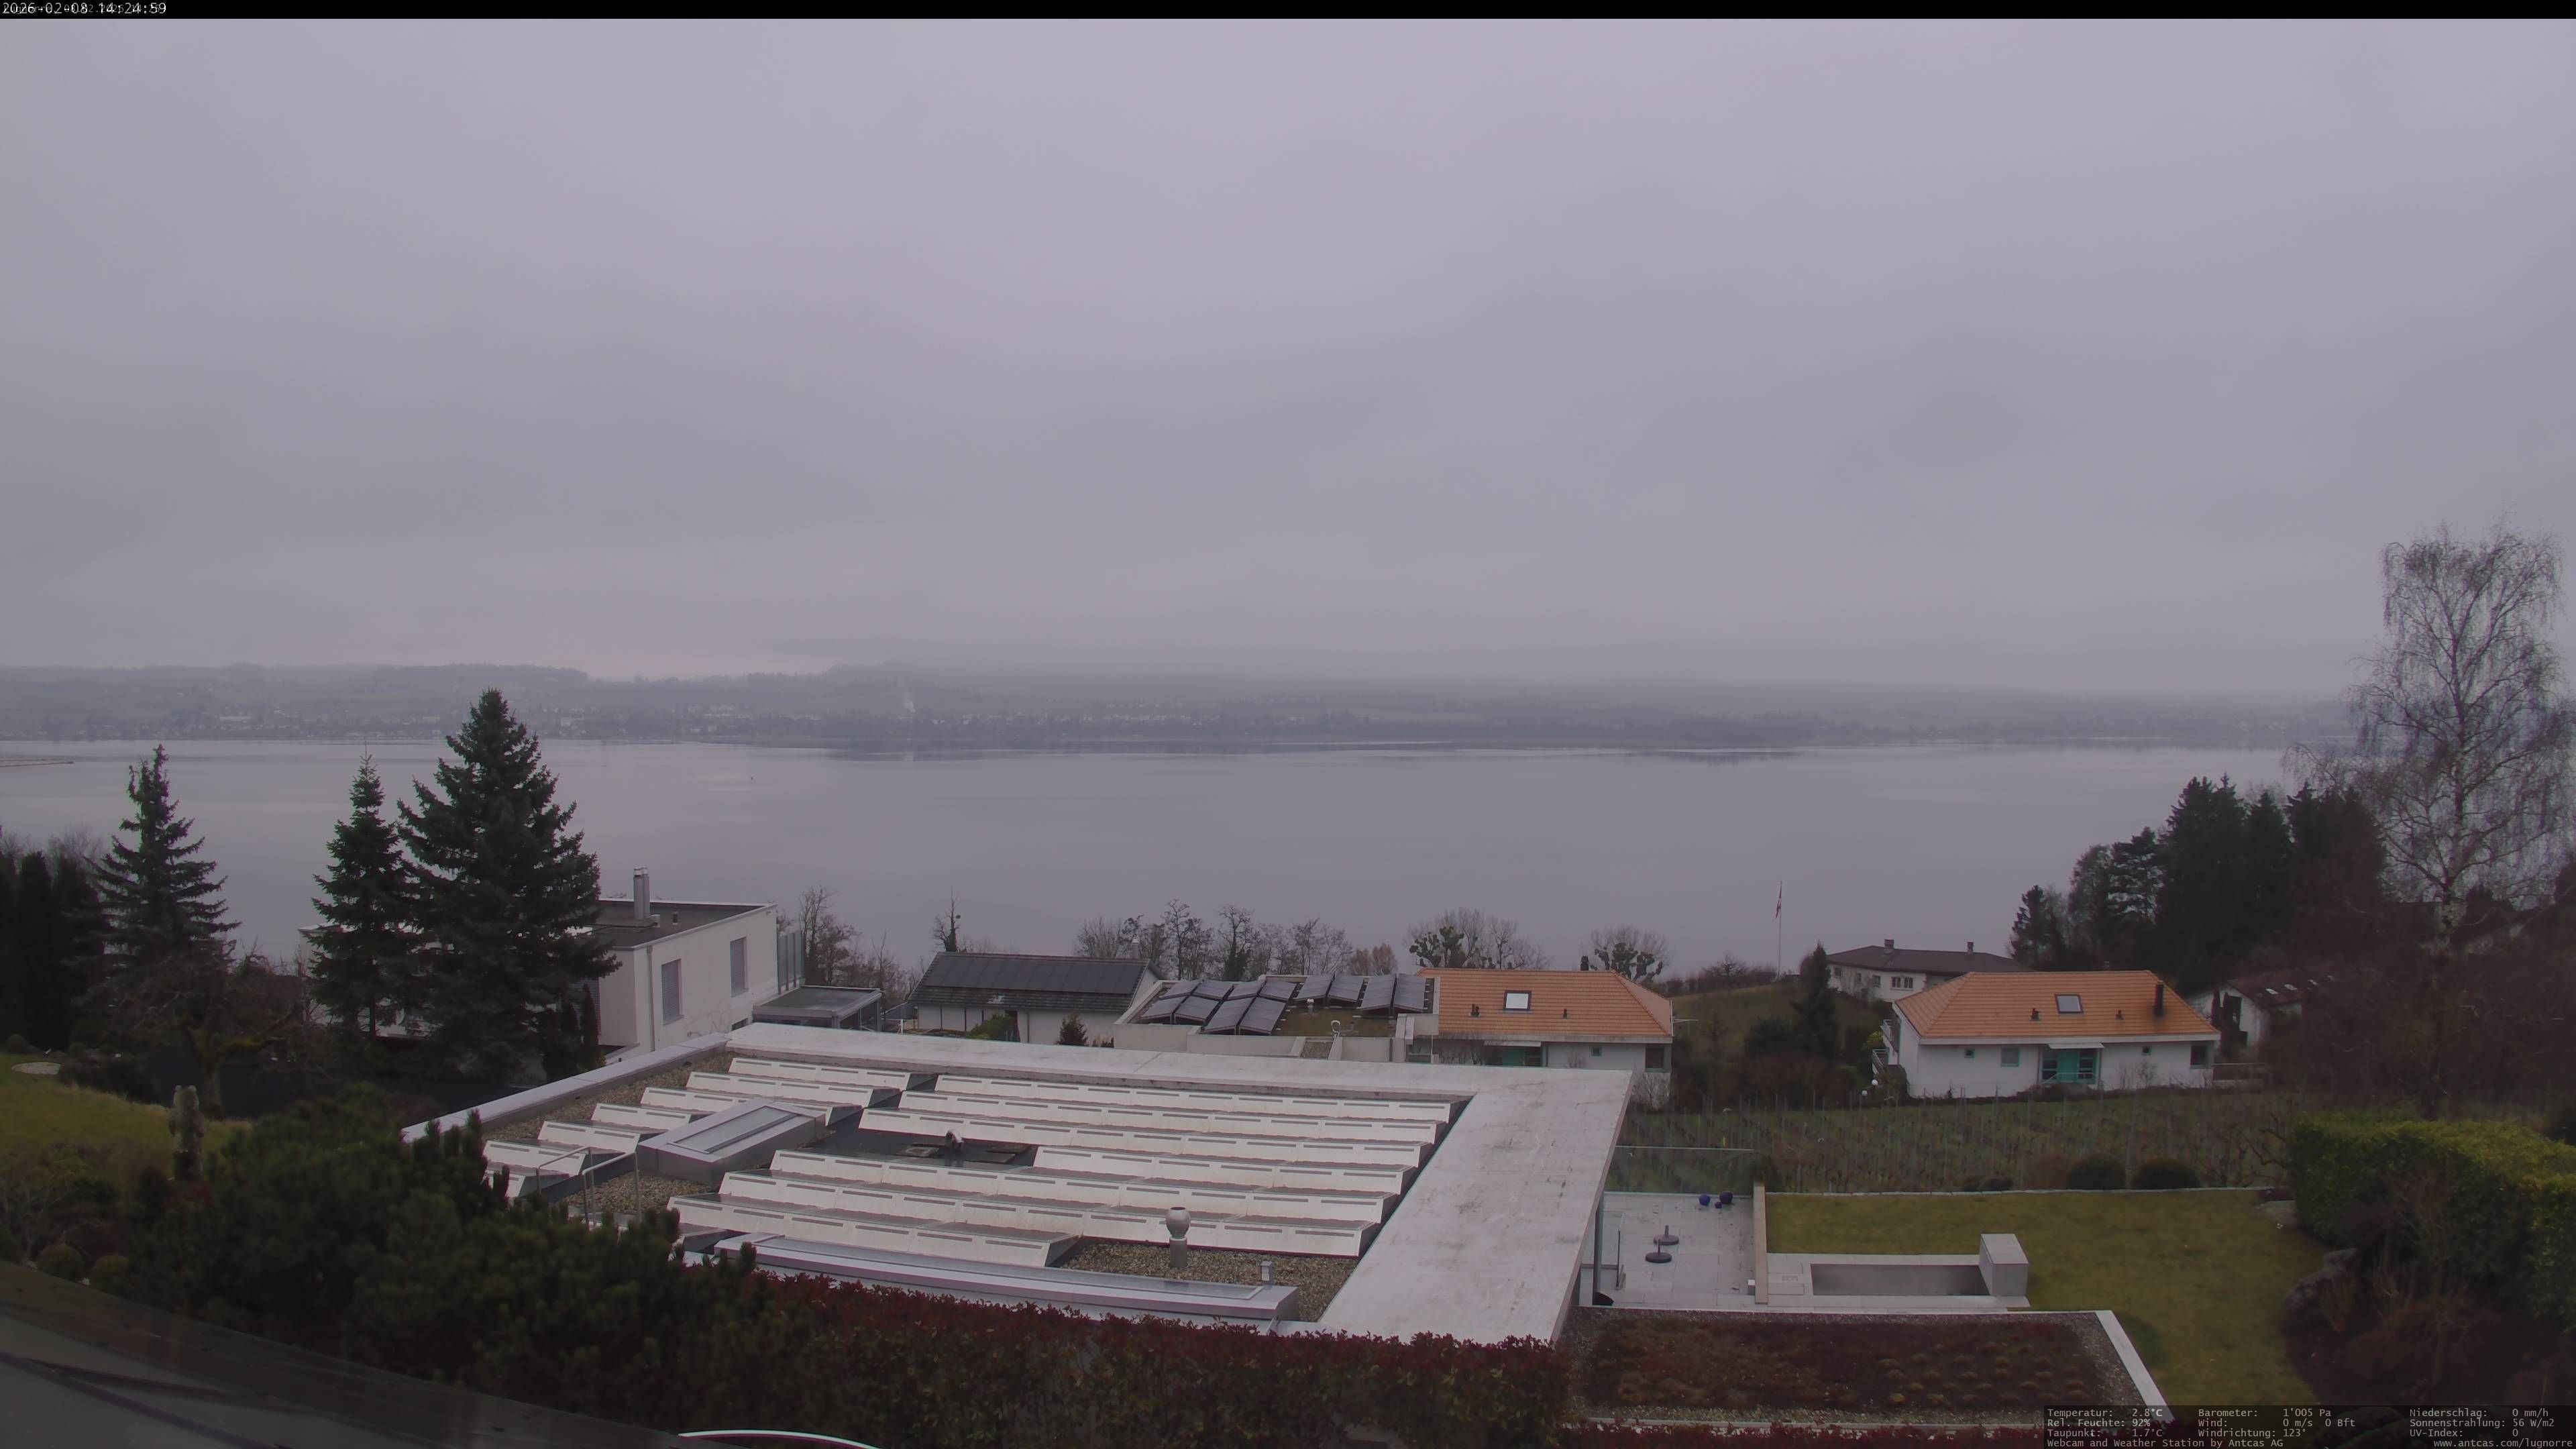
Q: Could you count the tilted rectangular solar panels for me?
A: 12